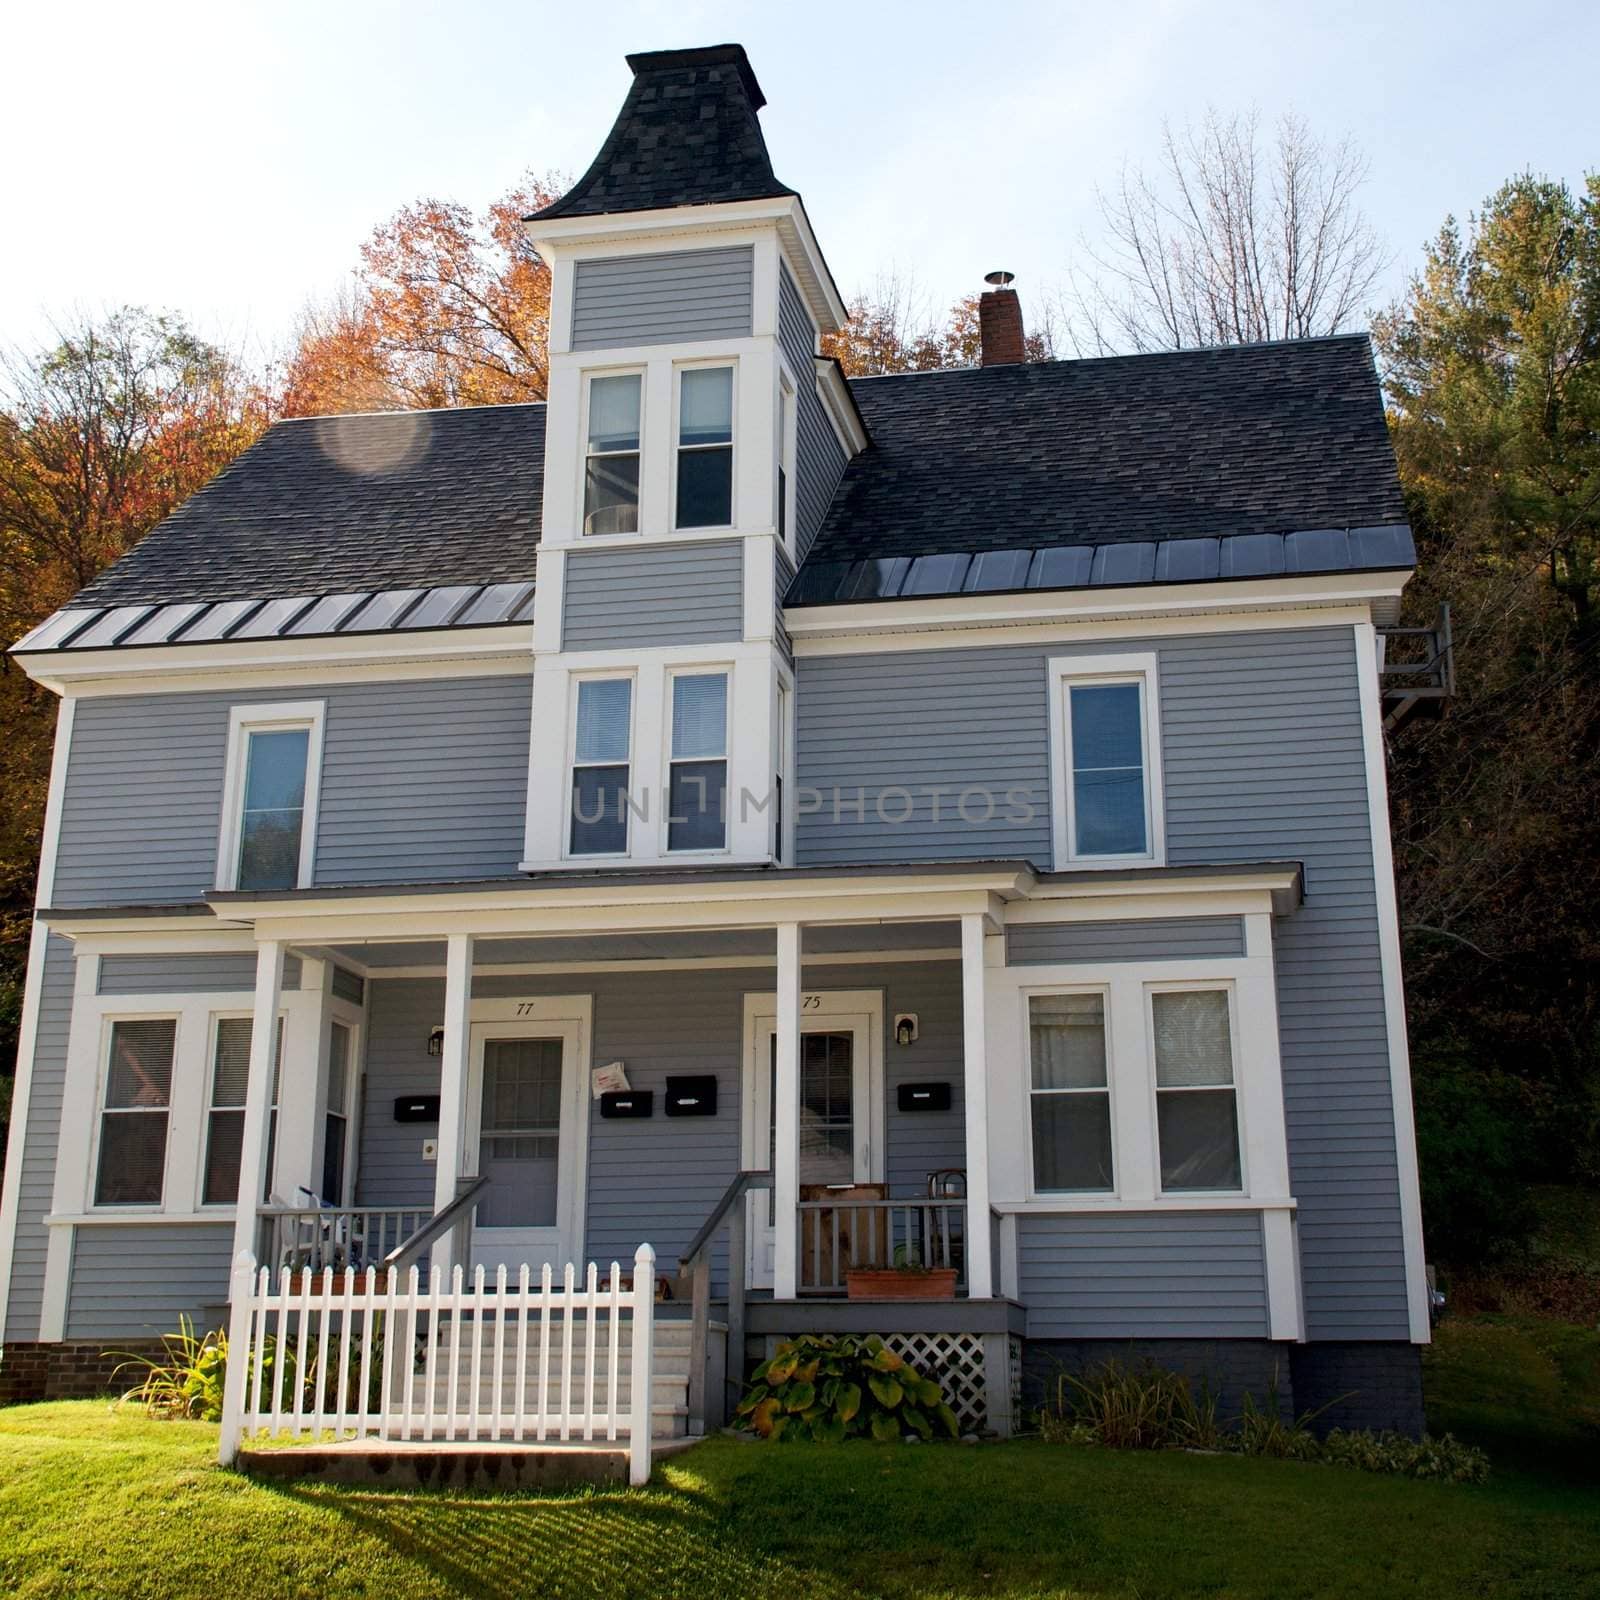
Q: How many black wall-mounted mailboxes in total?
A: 4